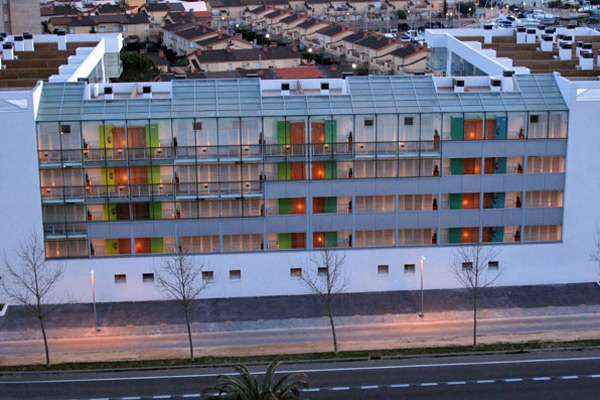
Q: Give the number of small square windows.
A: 10